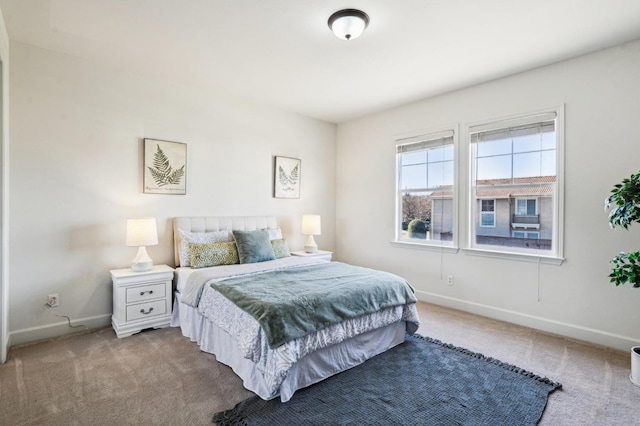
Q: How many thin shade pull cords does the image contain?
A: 2